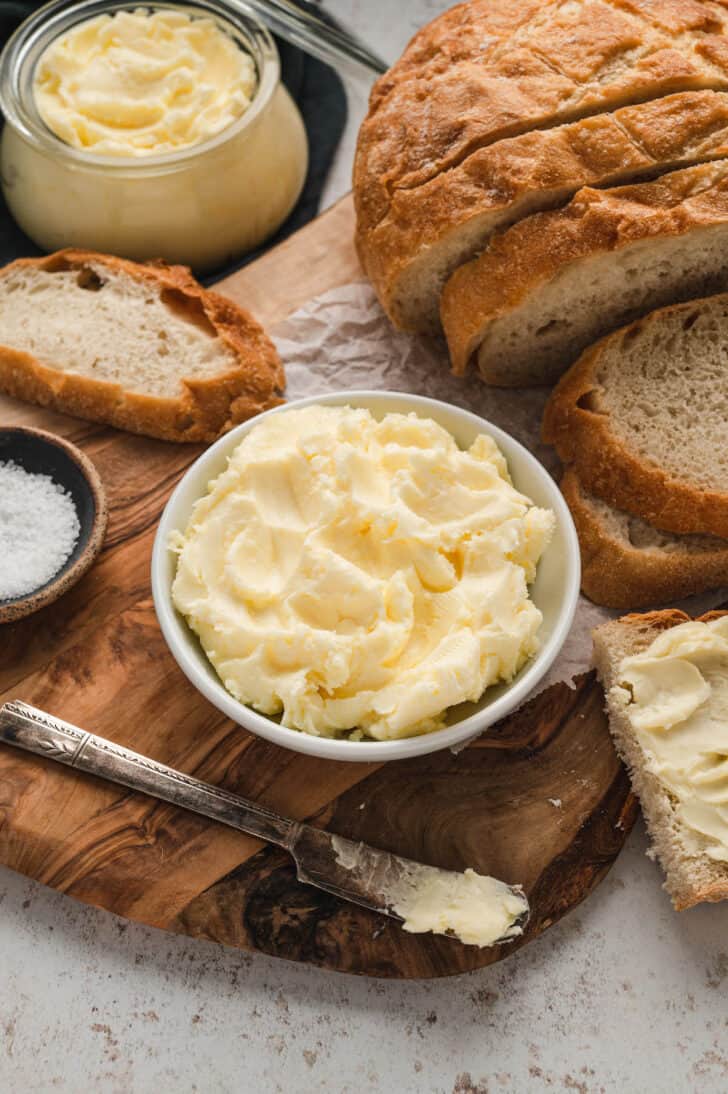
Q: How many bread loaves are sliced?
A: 1